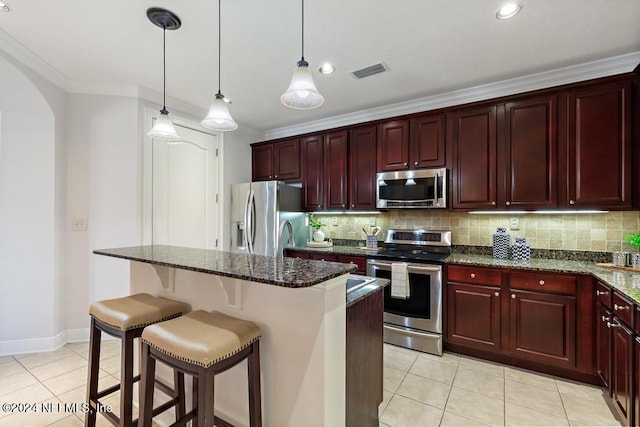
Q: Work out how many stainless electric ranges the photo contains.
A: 1